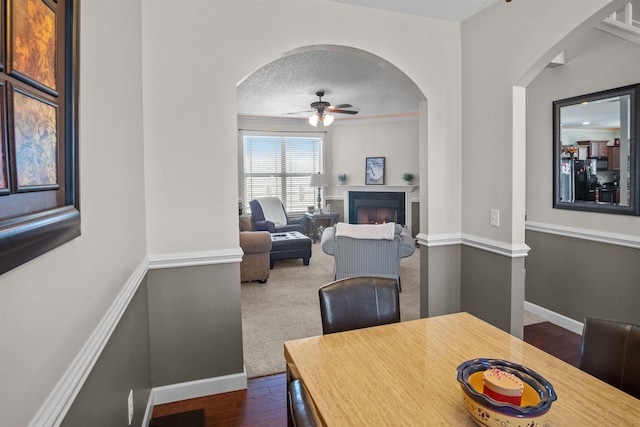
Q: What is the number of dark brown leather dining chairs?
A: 3